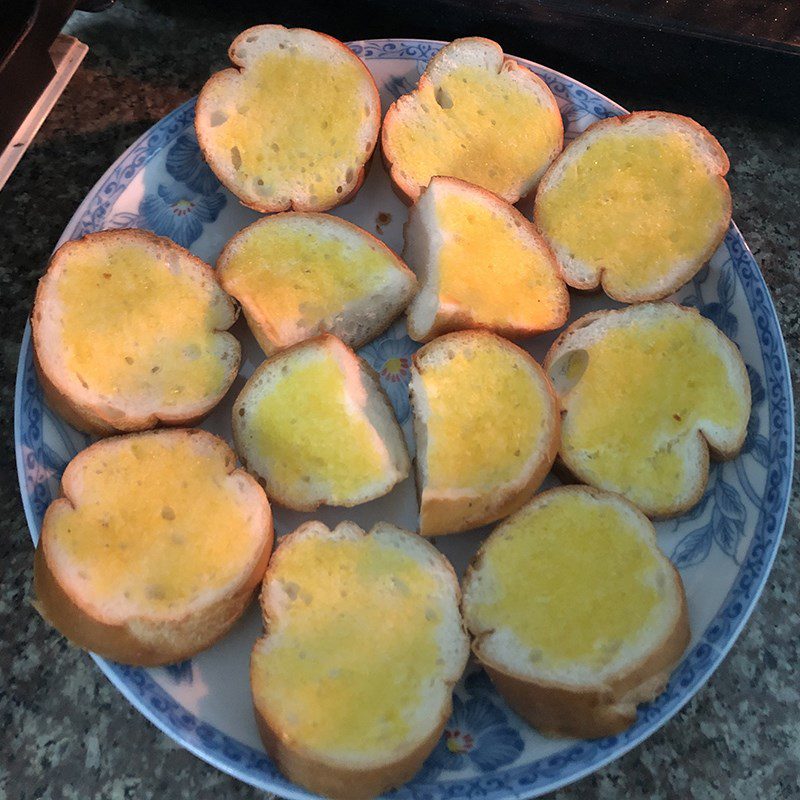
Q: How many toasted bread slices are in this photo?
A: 12